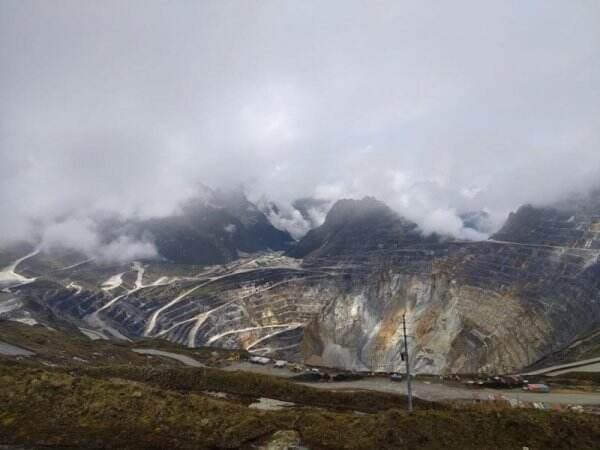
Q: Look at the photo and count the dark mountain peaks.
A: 3